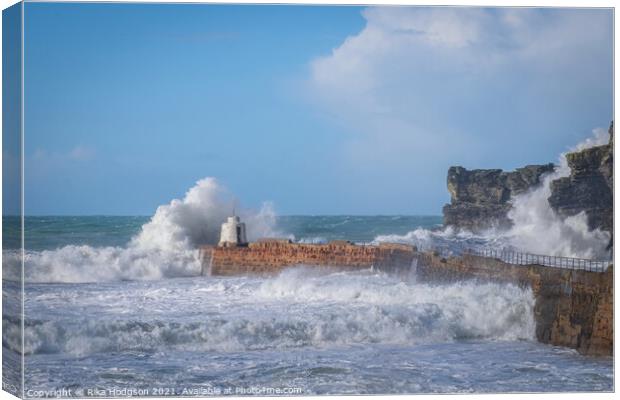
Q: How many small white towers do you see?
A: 1